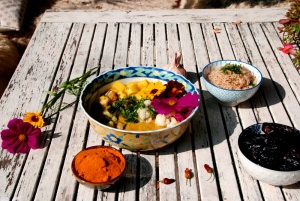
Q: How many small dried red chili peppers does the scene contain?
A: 3